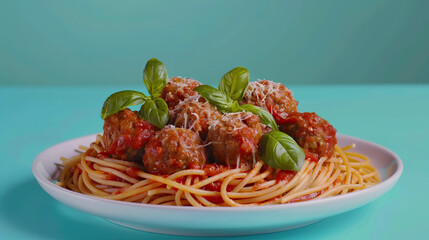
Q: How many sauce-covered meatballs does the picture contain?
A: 7